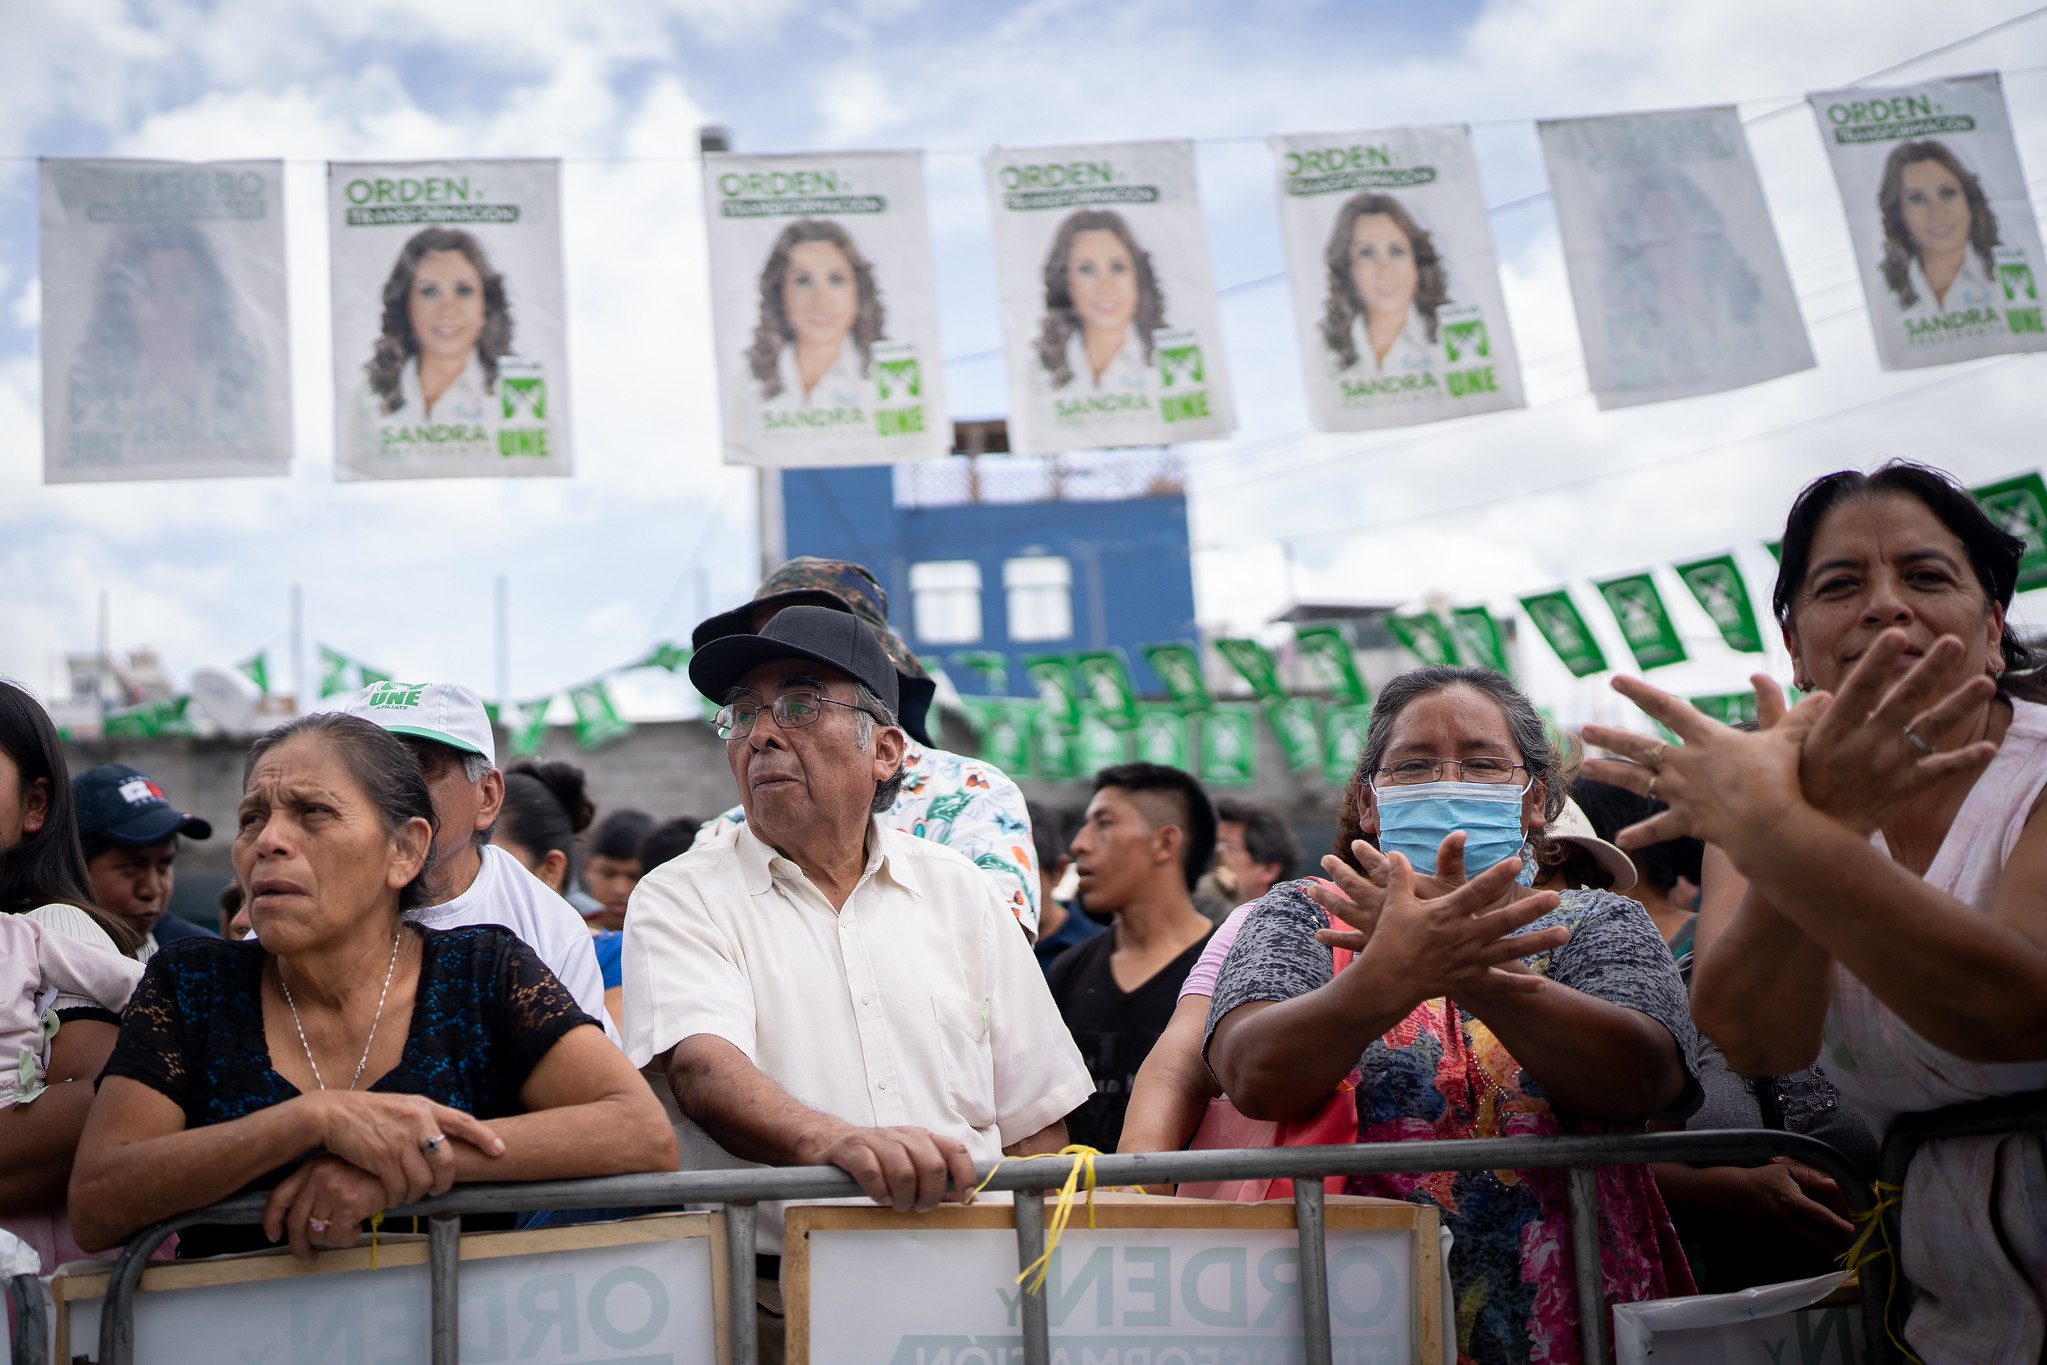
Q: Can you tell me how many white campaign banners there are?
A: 7